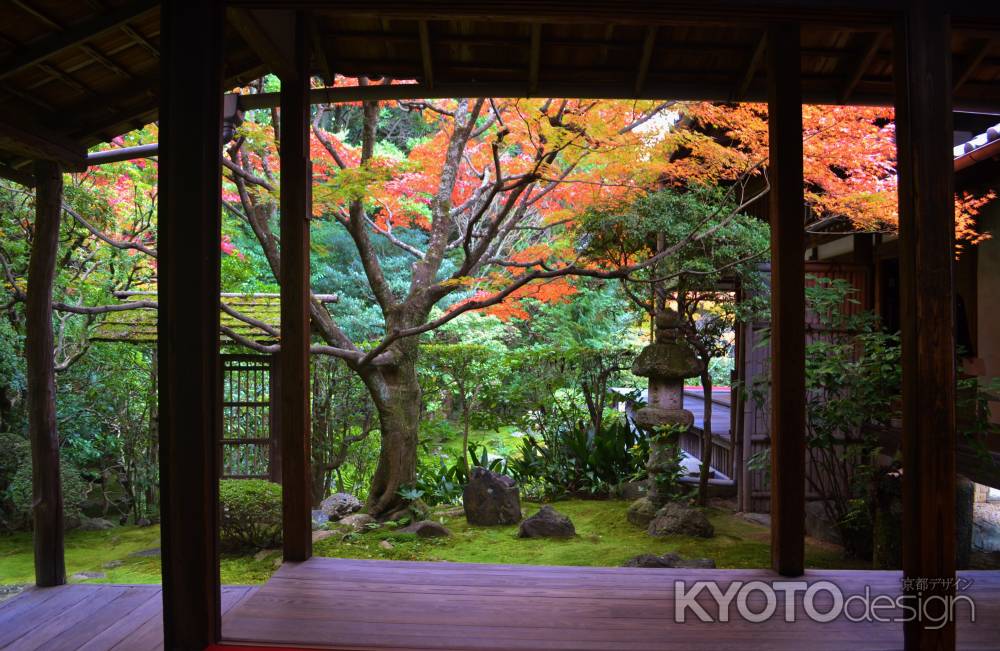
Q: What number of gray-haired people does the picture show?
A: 0